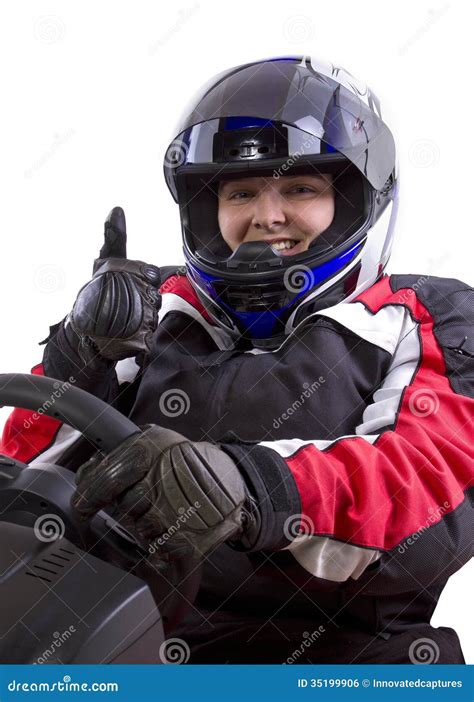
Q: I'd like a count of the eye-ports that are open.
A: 1